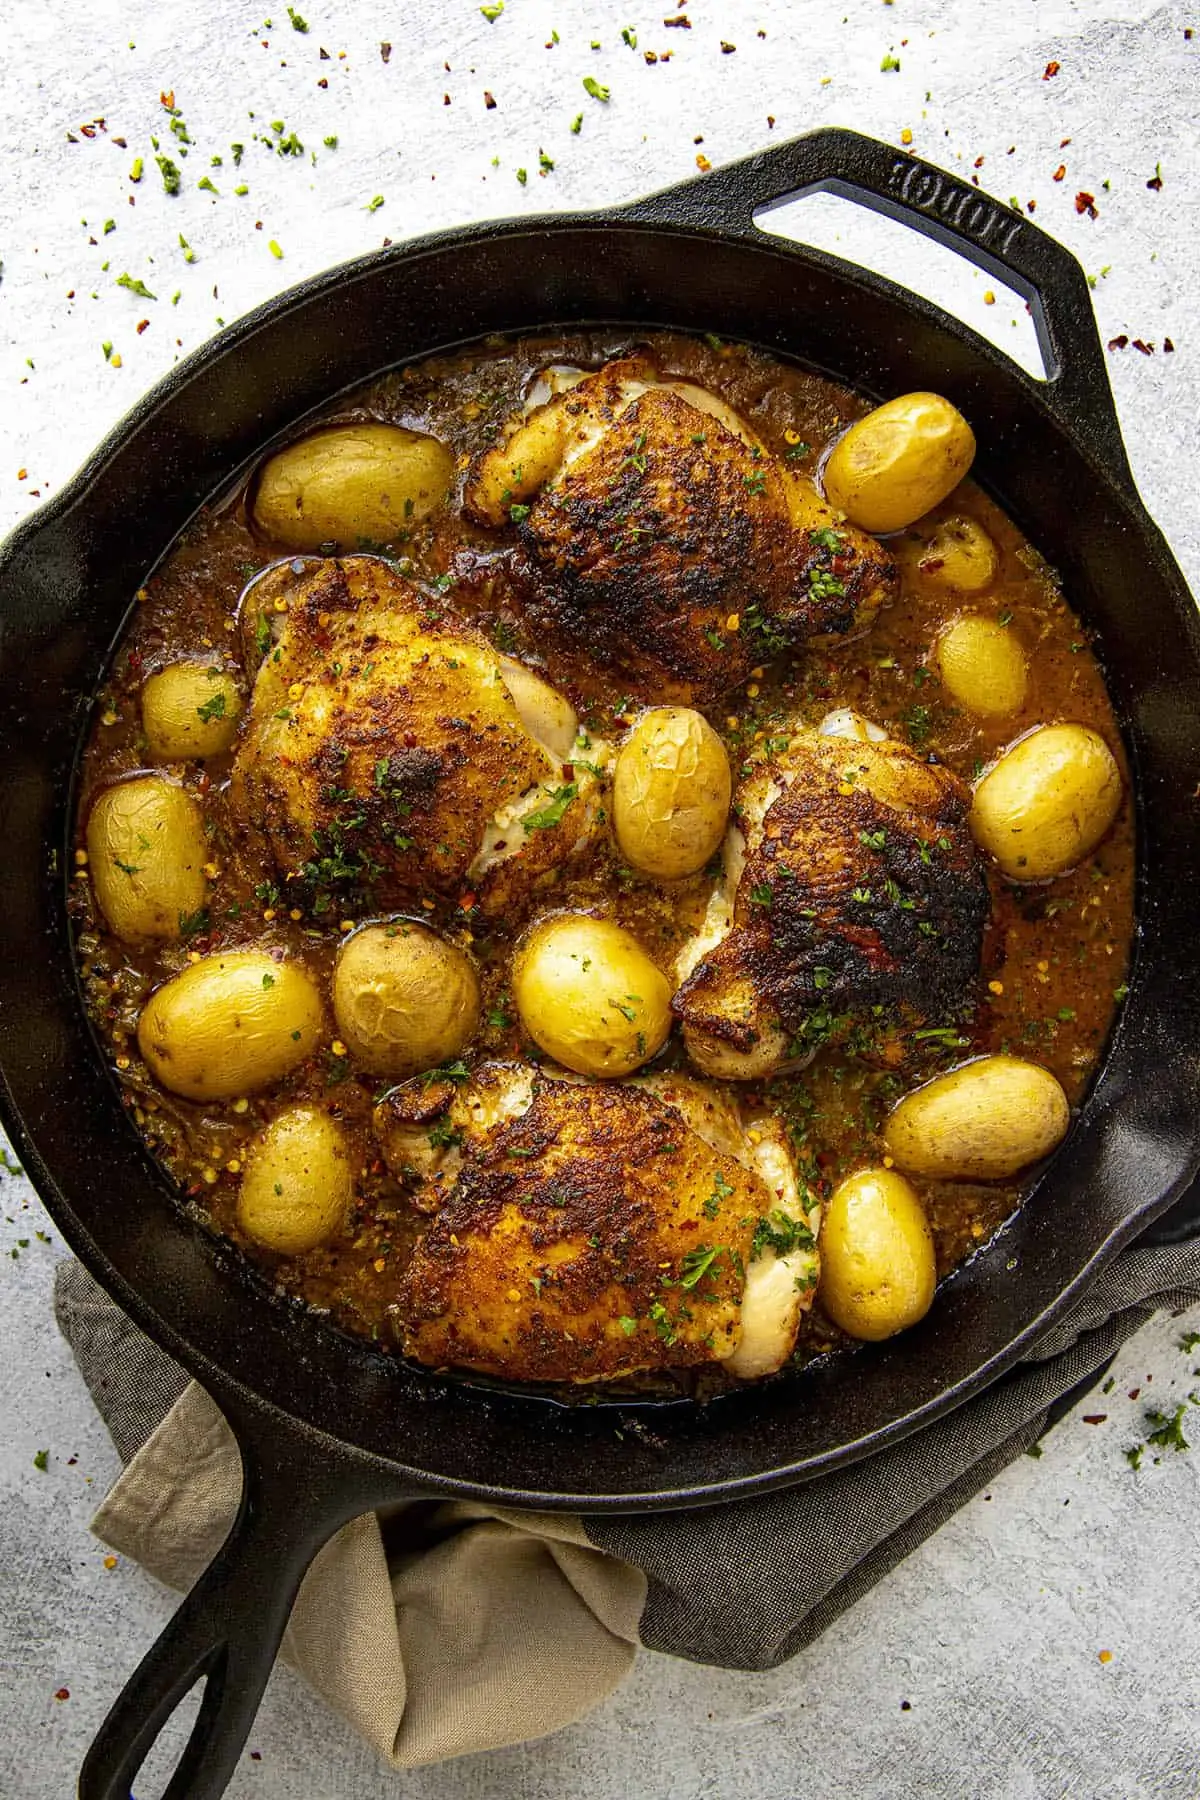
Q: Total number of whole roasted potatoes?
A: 14